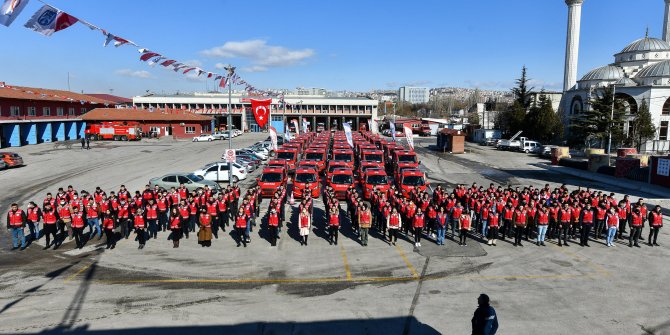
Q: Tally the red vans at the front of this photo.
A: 5